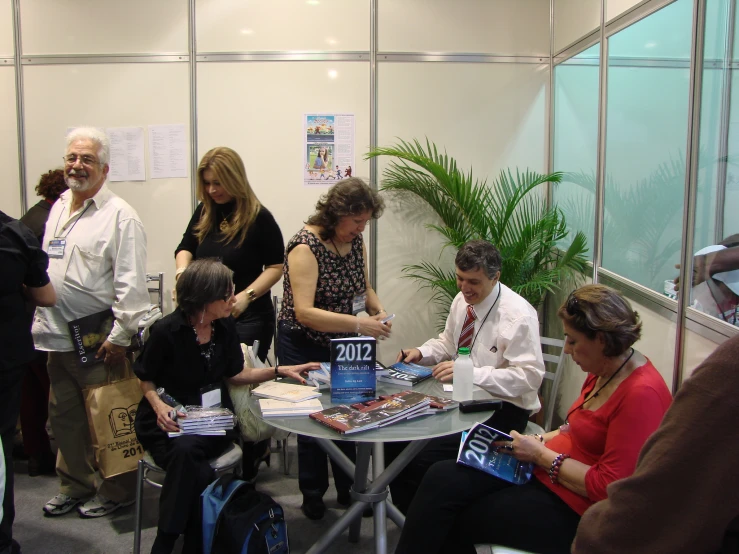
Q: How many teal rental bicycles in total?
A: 0